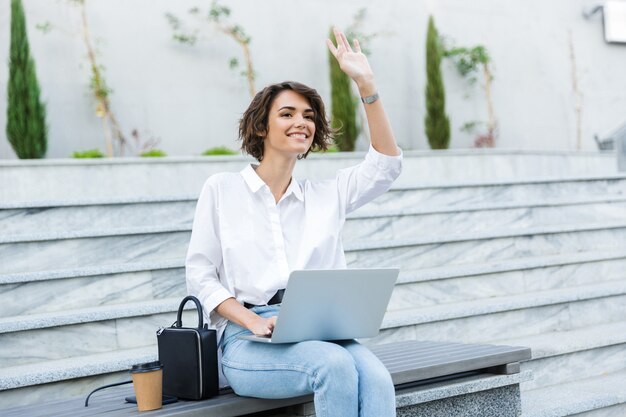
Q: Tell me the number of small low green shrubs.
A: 3